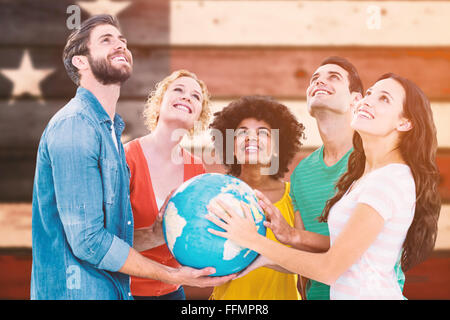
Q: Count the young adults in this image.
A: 5